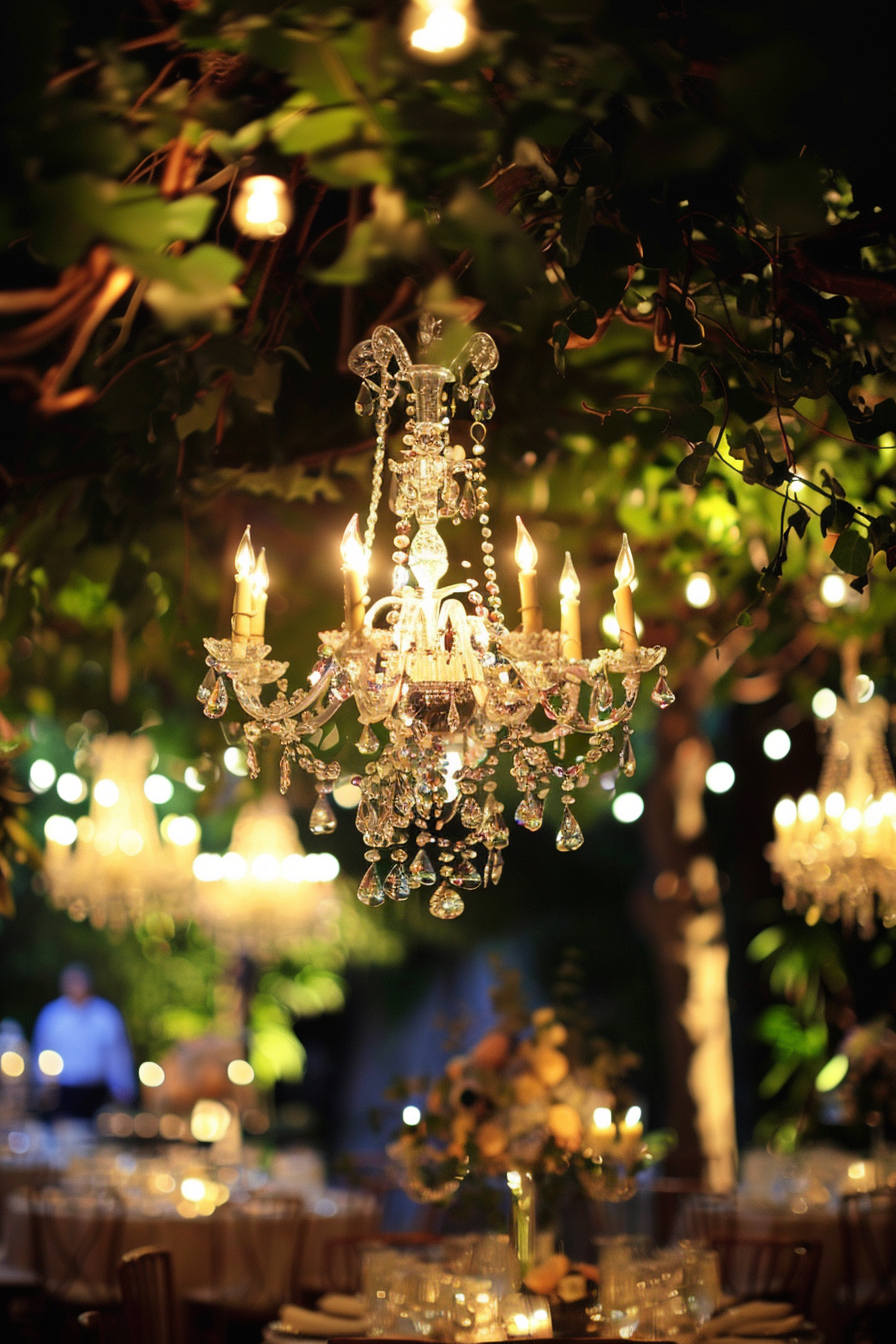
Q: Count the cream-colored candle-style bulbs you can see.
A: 6